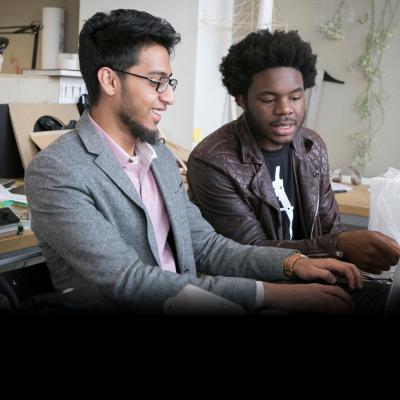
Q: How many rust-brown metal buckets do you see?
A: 0